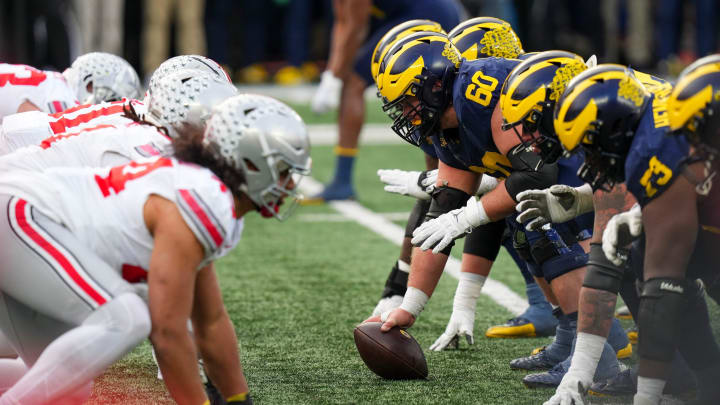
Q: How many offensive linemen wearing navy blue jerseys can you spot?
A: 6